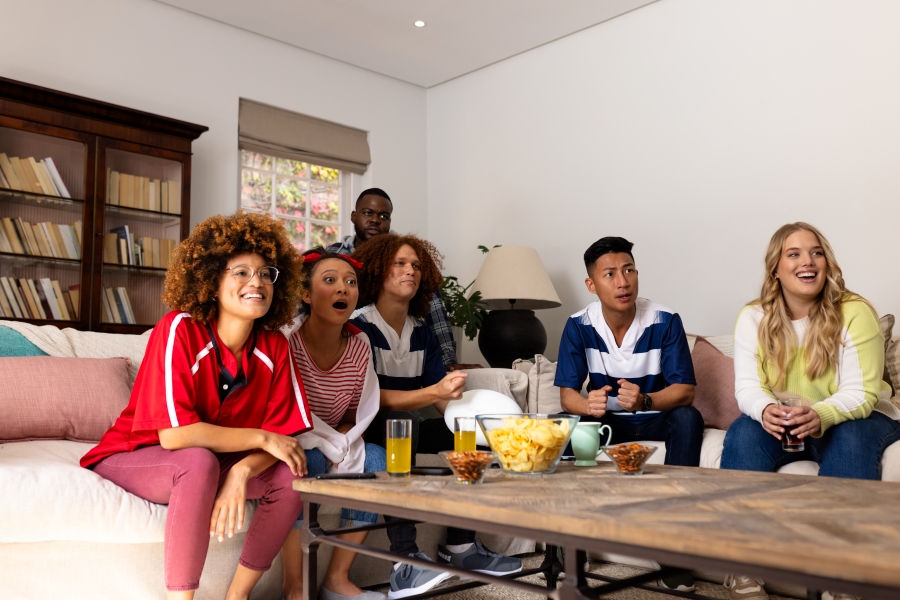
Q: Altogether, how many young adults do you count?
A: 6